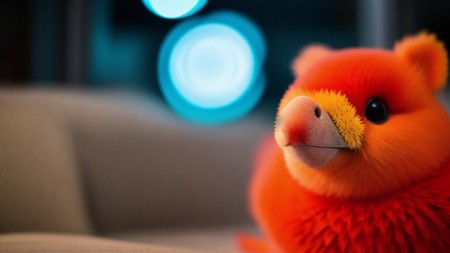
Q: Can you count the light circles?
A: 2